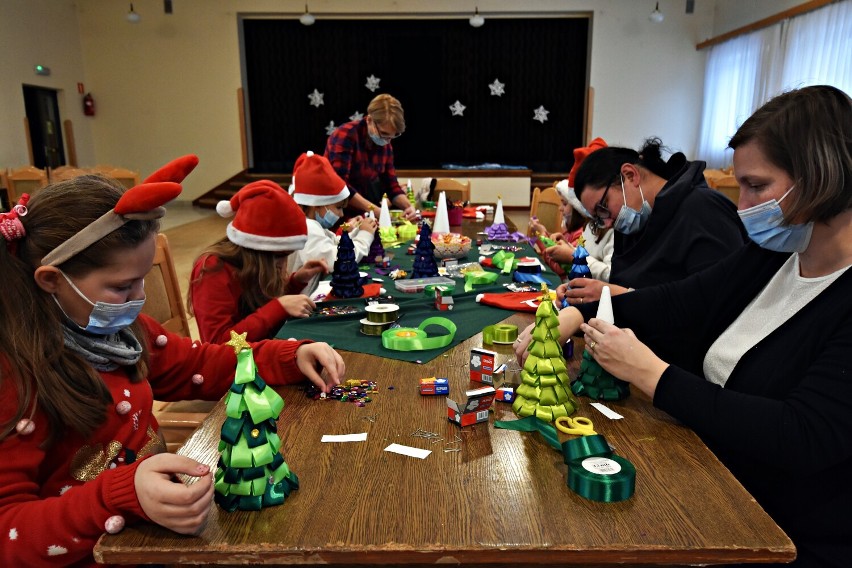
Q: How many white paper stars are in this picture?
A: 7